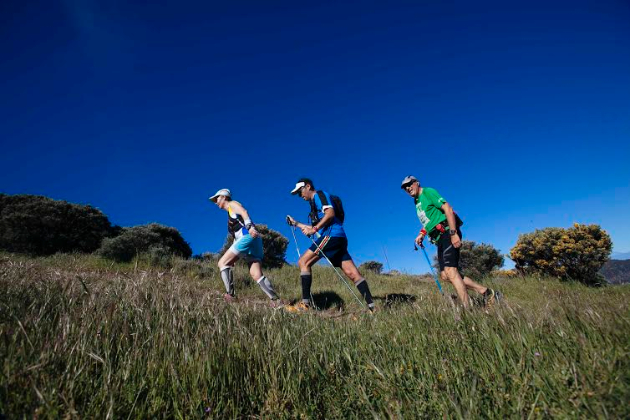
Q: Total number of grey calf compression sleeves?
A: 2